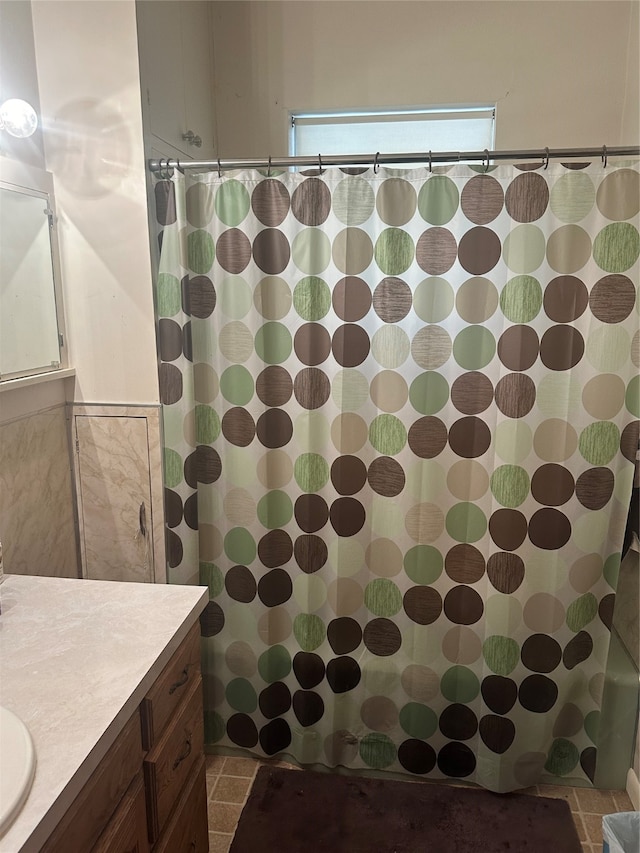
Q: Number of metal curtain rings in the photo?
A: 11